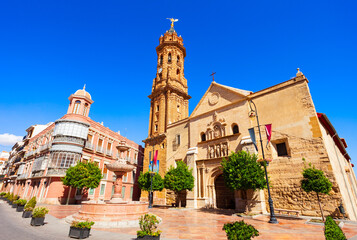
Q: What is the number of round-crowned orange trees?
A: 5